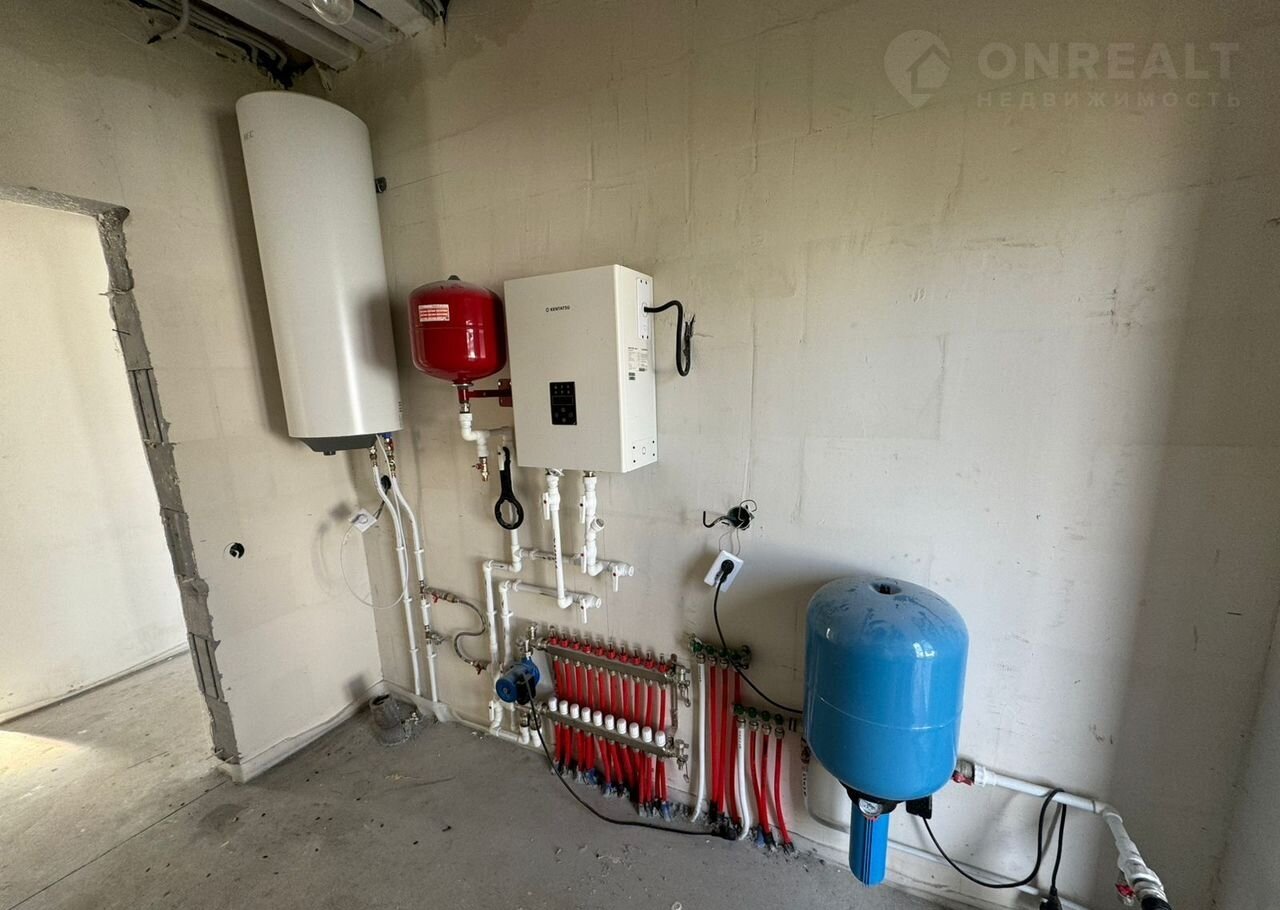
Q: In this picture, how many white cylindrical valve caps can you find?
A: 10